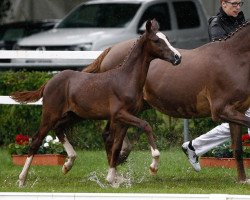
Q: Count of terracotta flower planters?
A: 2